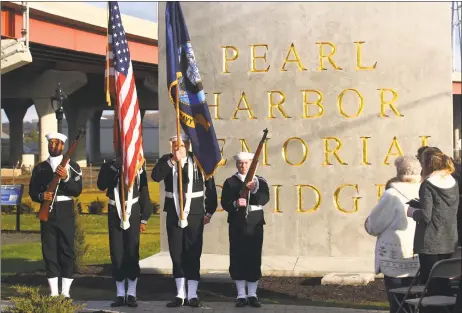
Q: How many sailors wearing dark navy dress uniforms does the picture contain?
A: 4